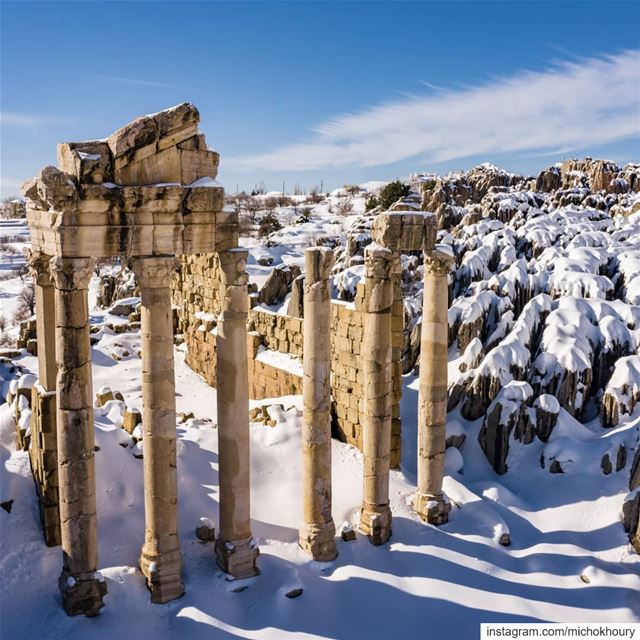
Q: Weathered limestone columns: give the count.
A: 6